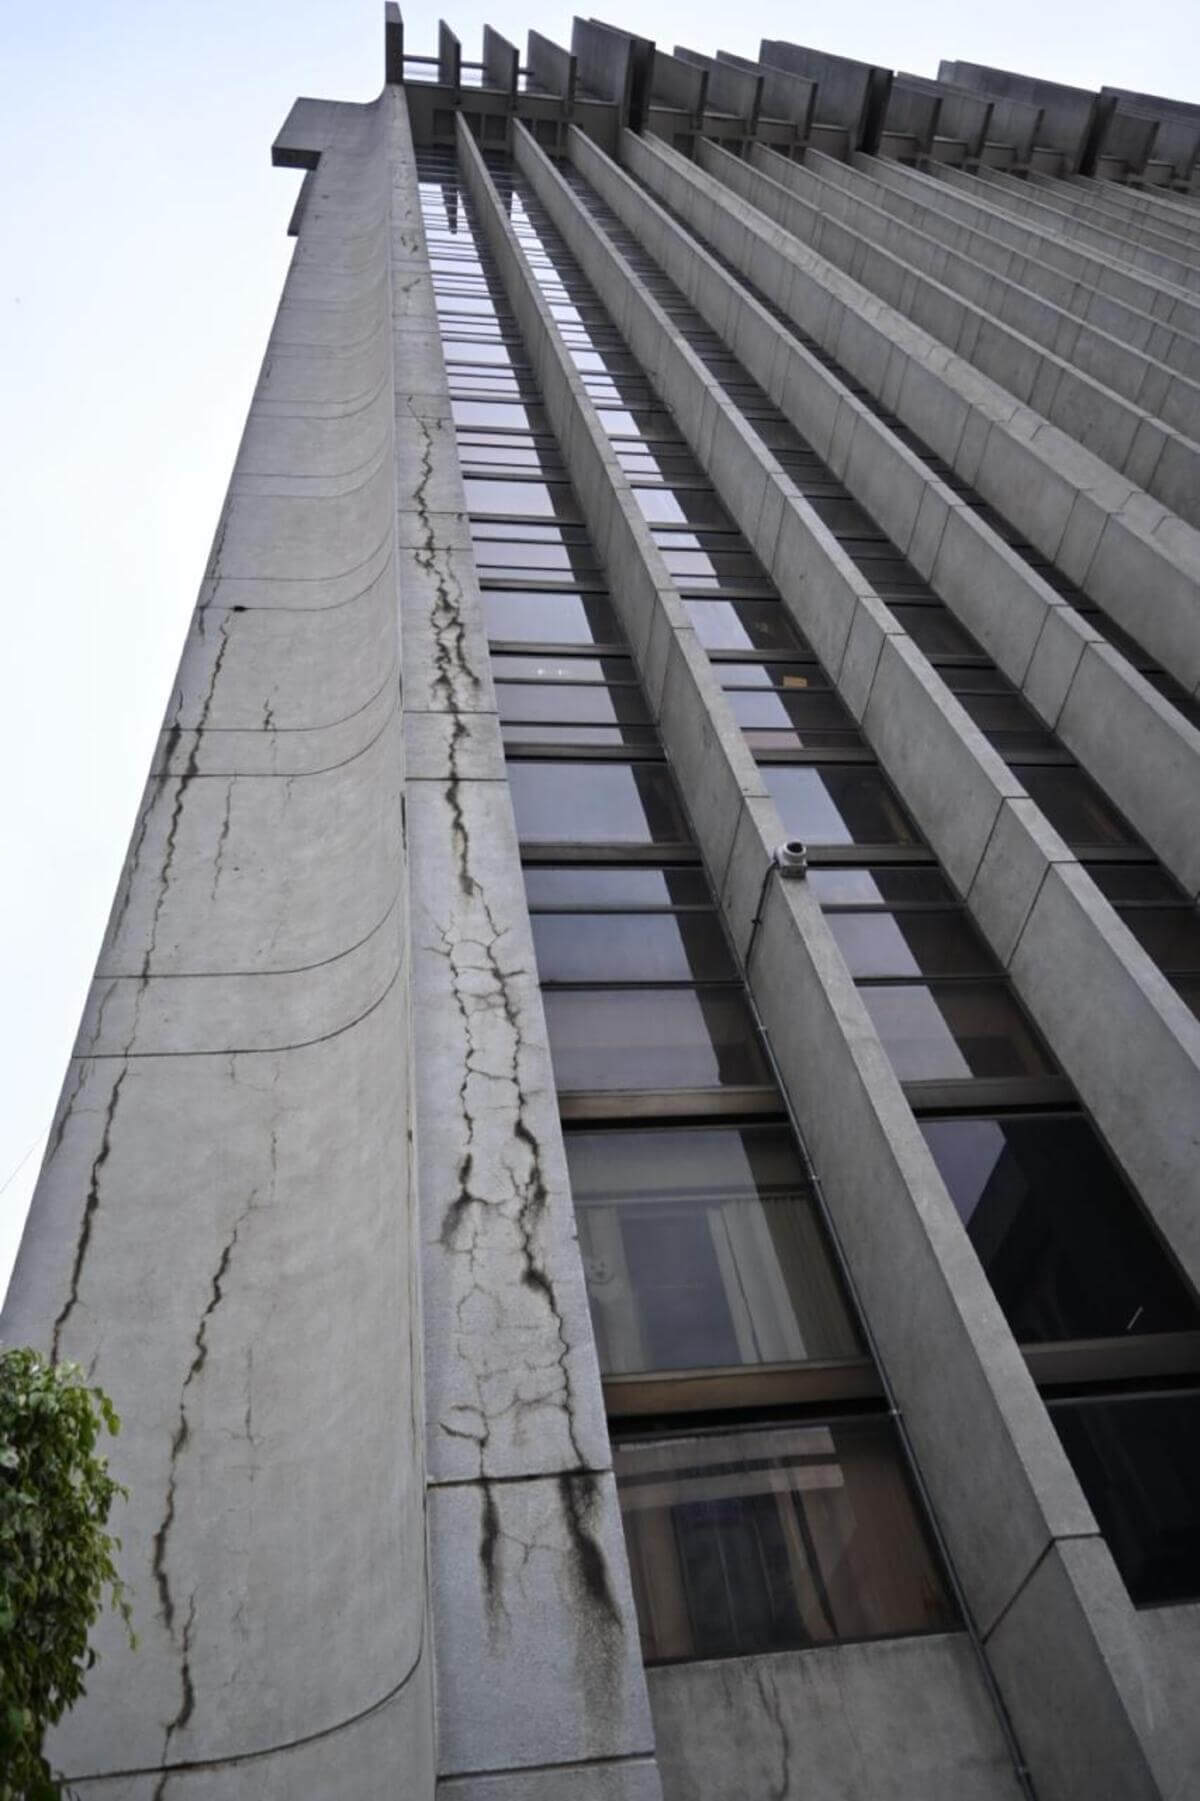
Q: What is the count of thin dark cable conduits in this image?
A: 1